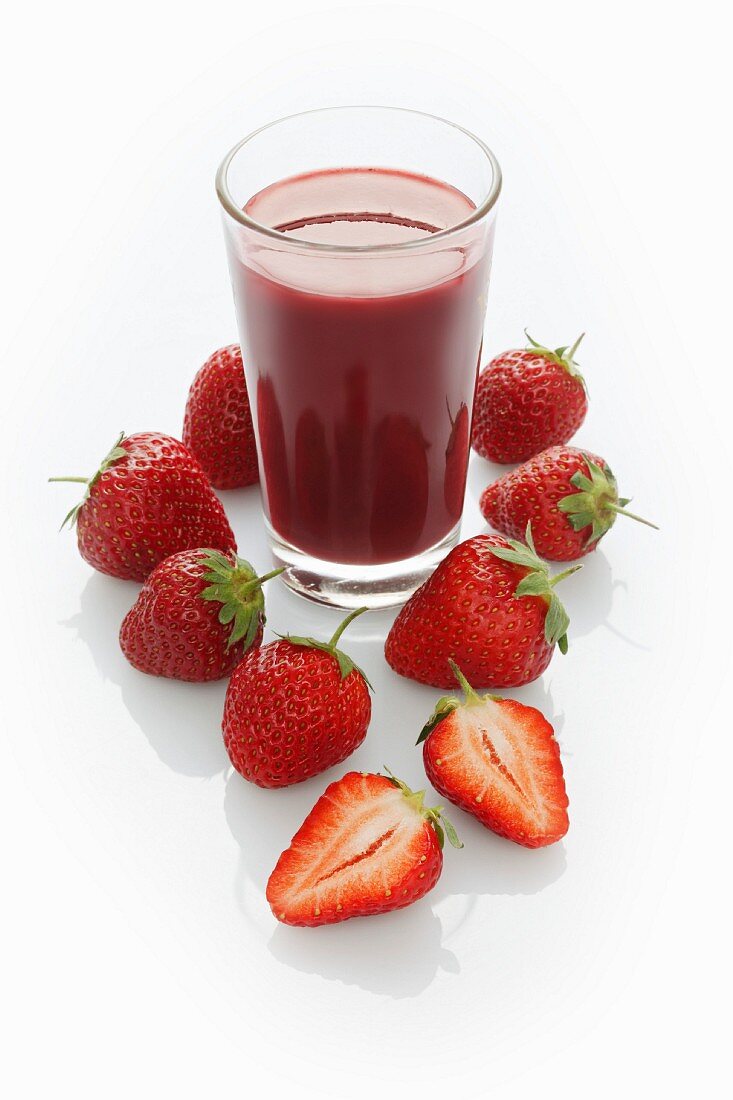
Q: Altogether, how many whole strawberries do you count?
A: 7